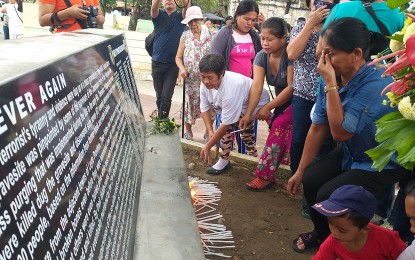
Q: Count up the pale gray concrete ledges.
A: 1